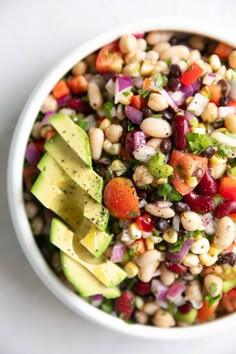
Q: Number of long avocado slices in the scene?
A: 6